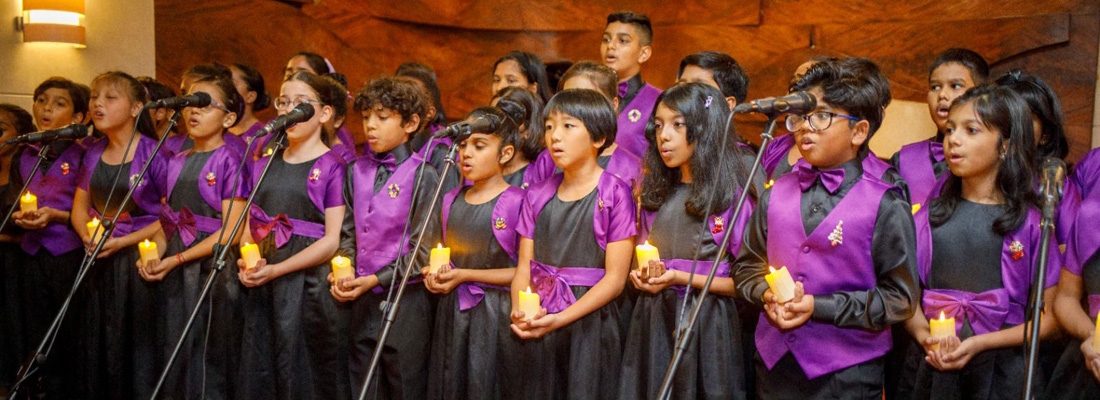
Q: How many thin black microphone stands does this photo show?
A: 6